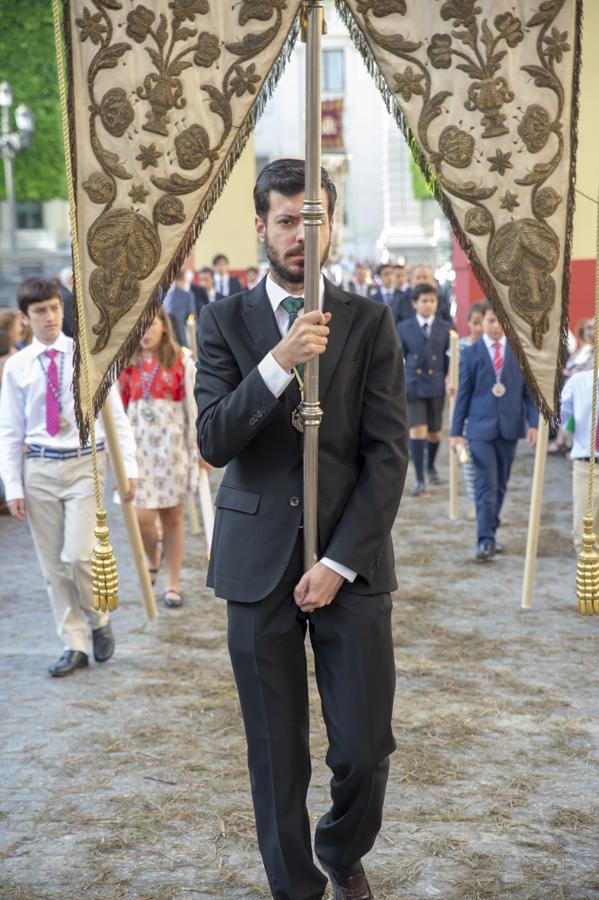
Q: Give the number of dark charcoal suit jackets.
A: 1